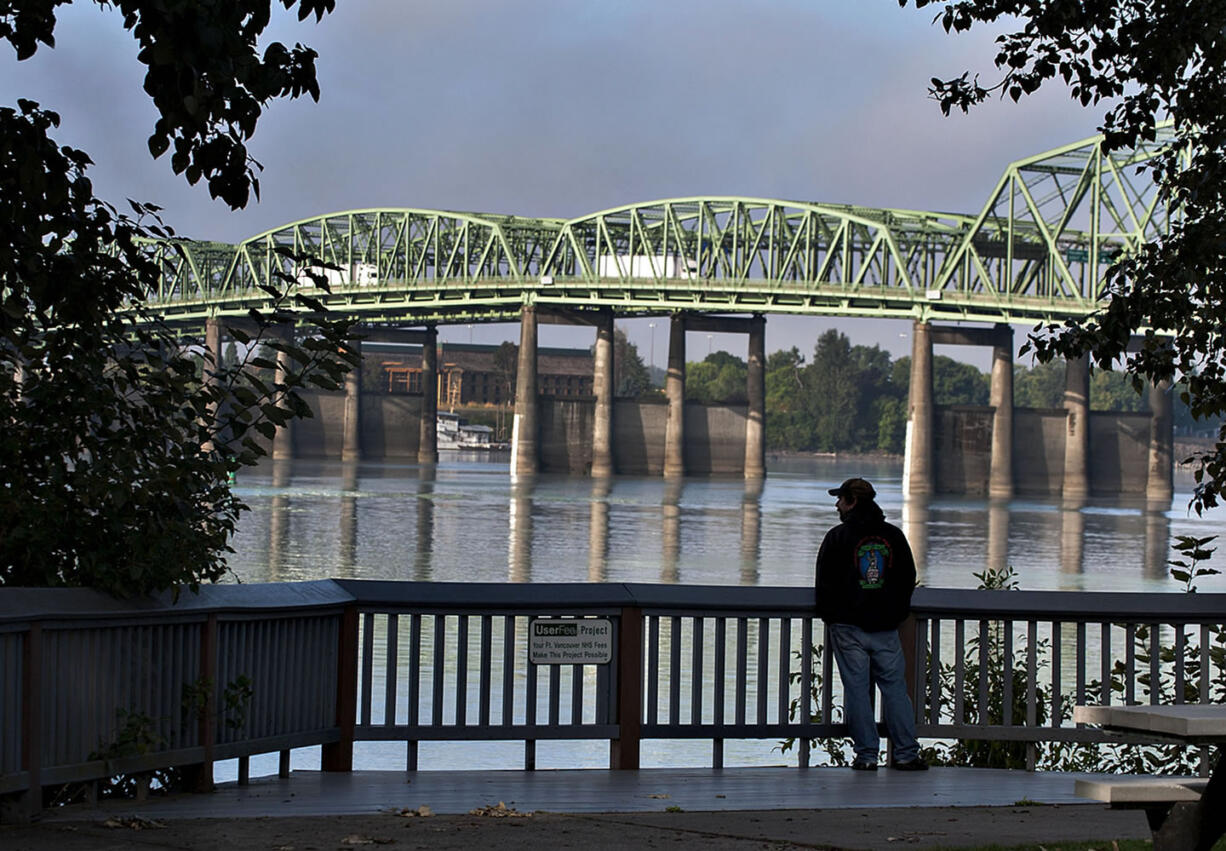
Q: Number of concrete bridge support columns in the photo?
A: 12